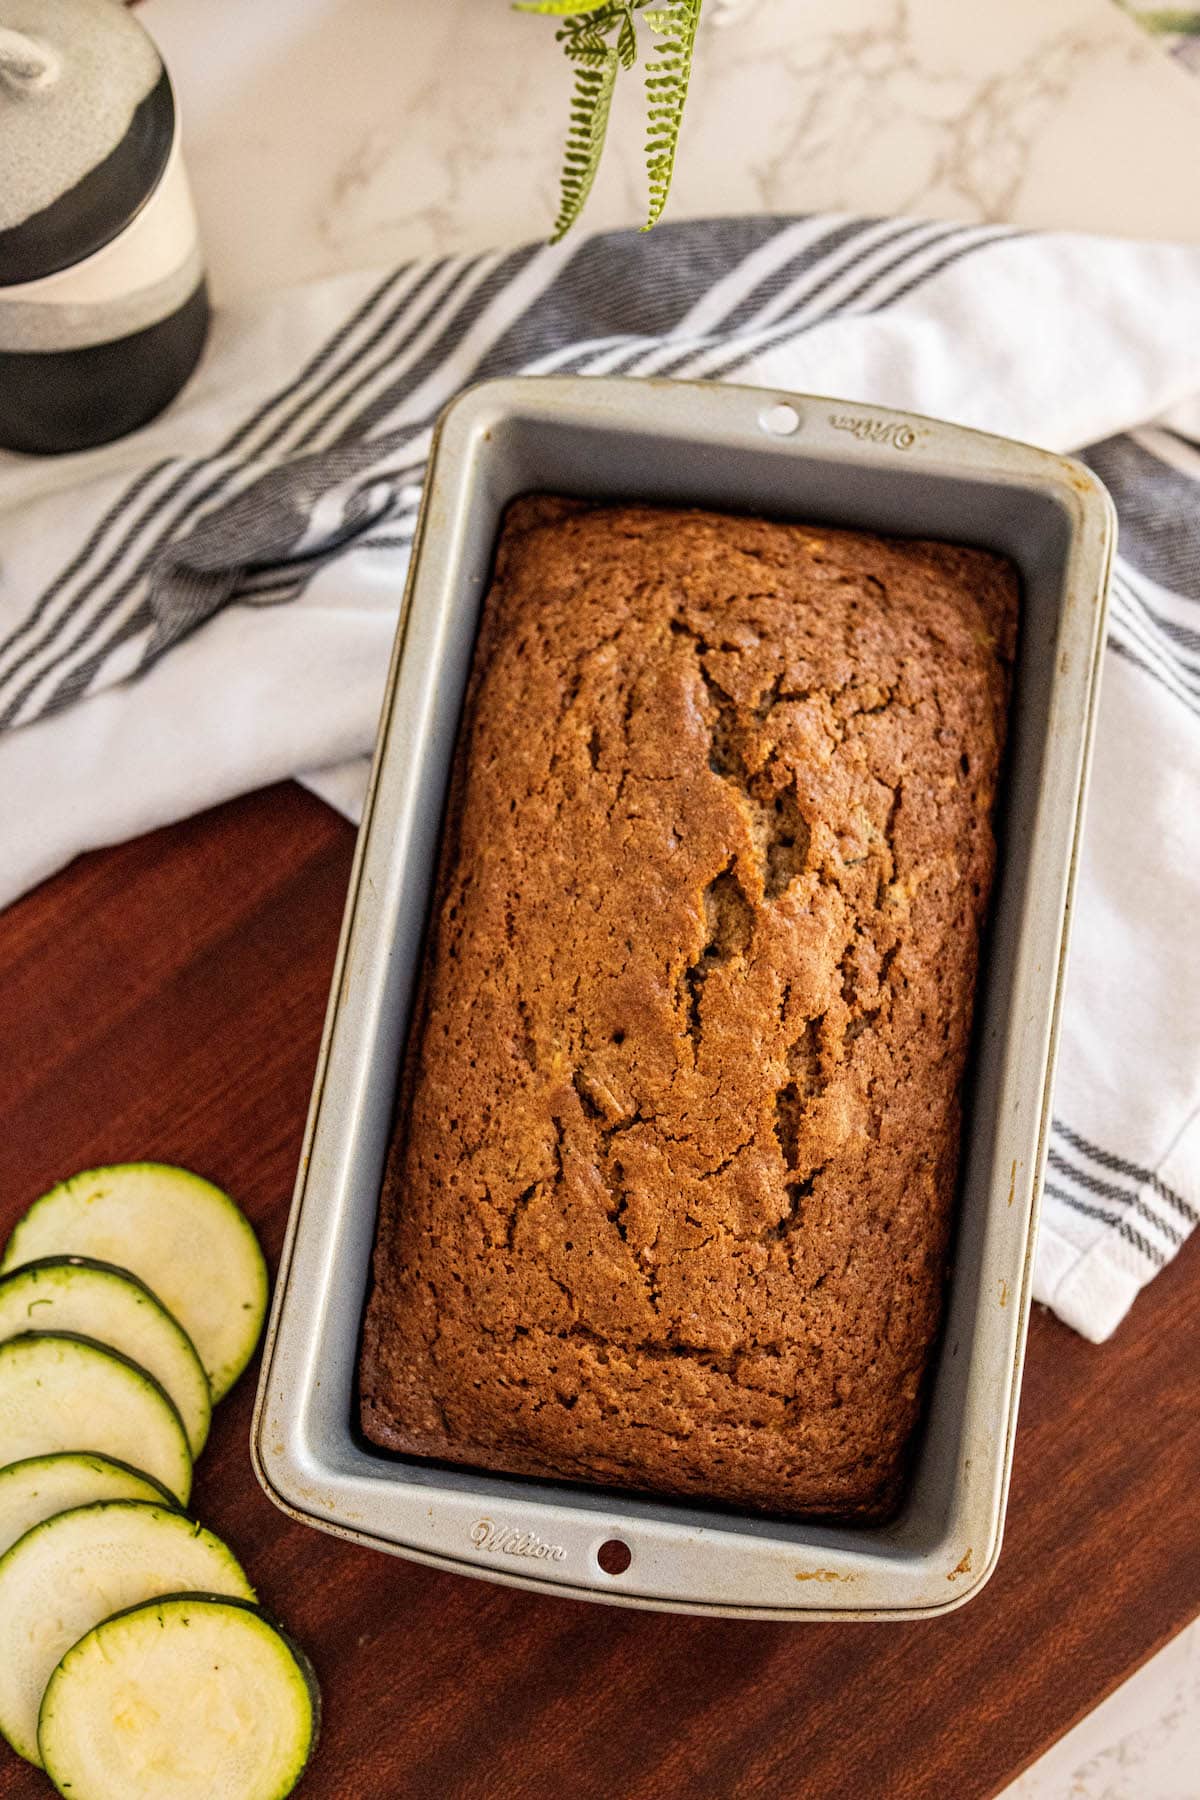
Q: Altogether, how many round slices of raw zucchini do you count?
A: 6